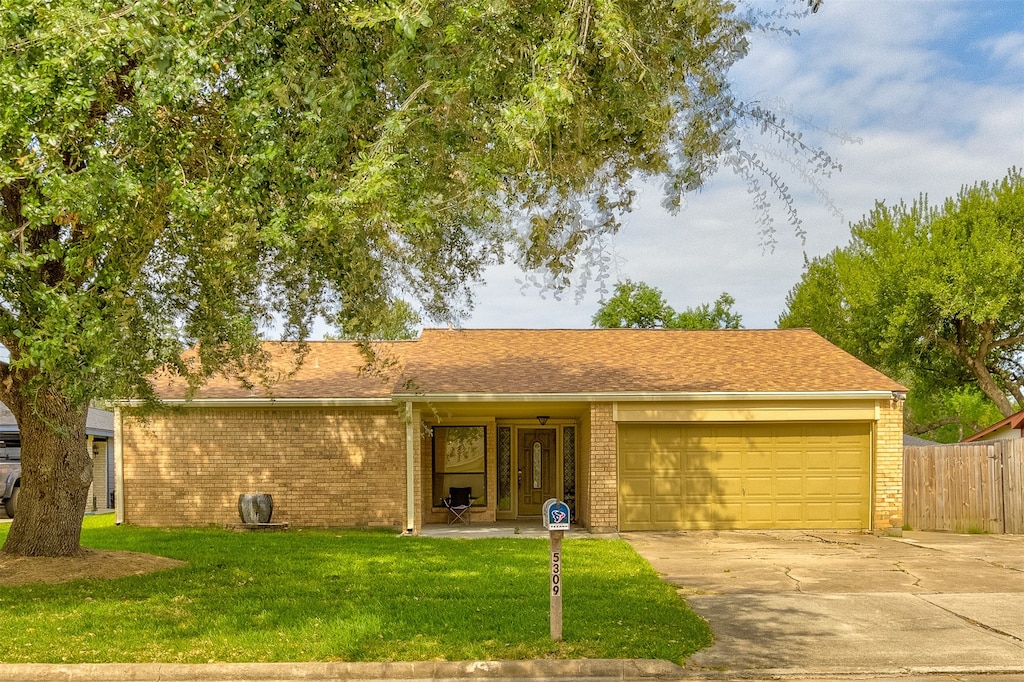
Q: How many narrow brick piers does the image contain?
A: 2